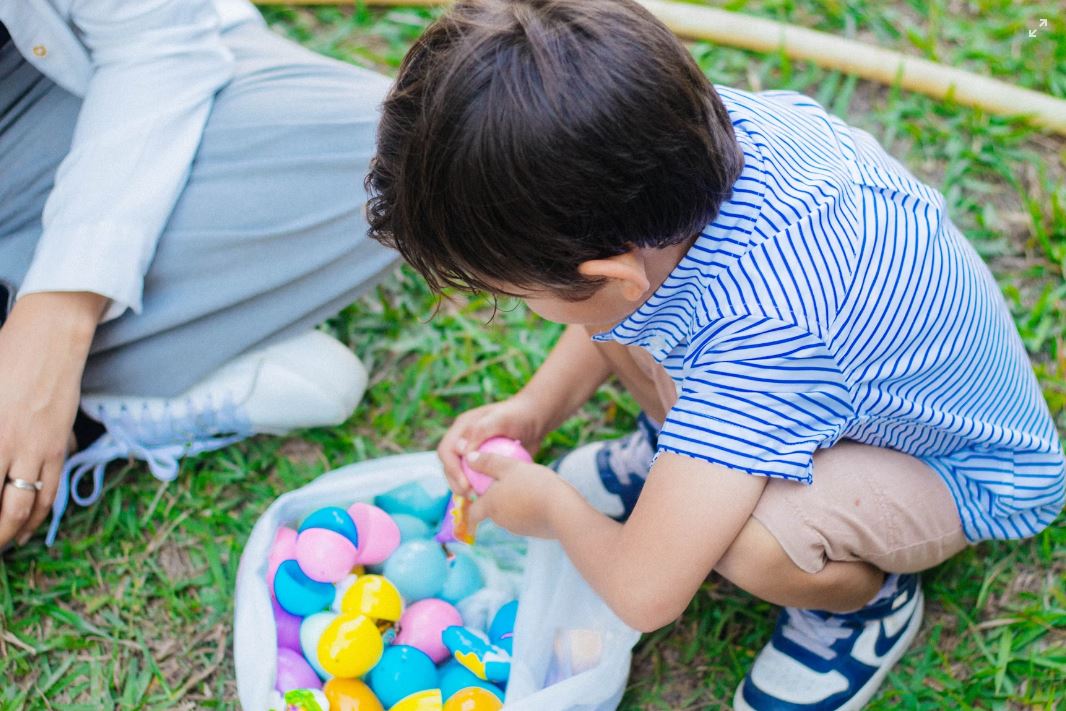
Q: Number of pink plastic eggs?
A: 5